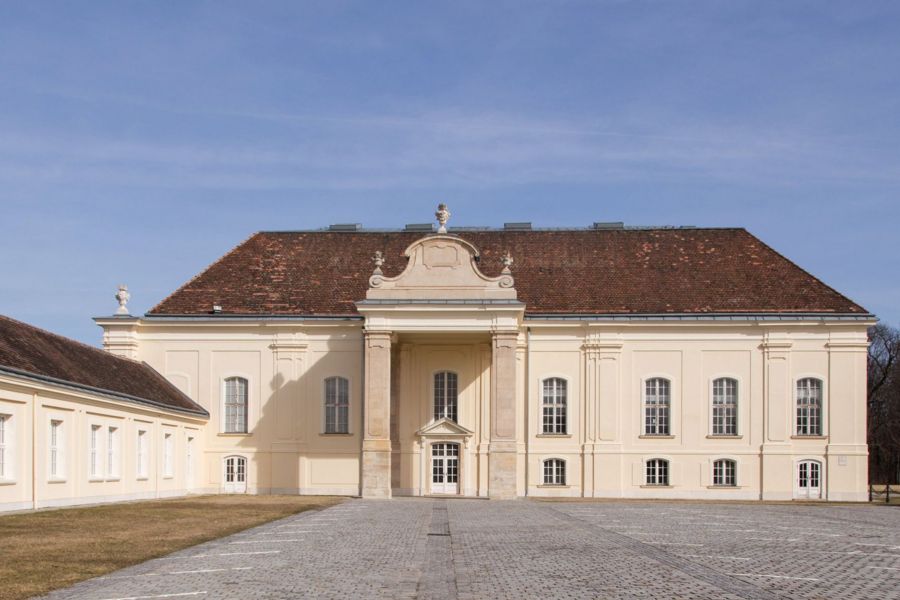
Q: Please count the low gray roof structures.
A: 4